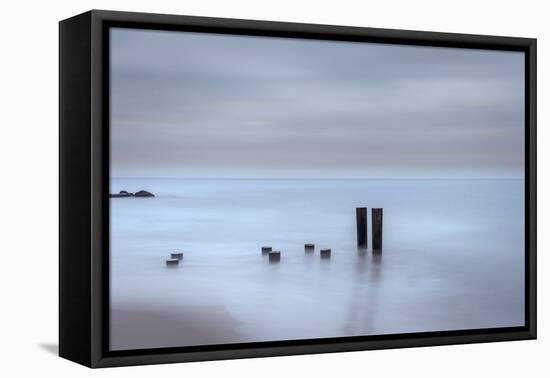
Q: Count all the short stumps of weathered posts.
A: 6